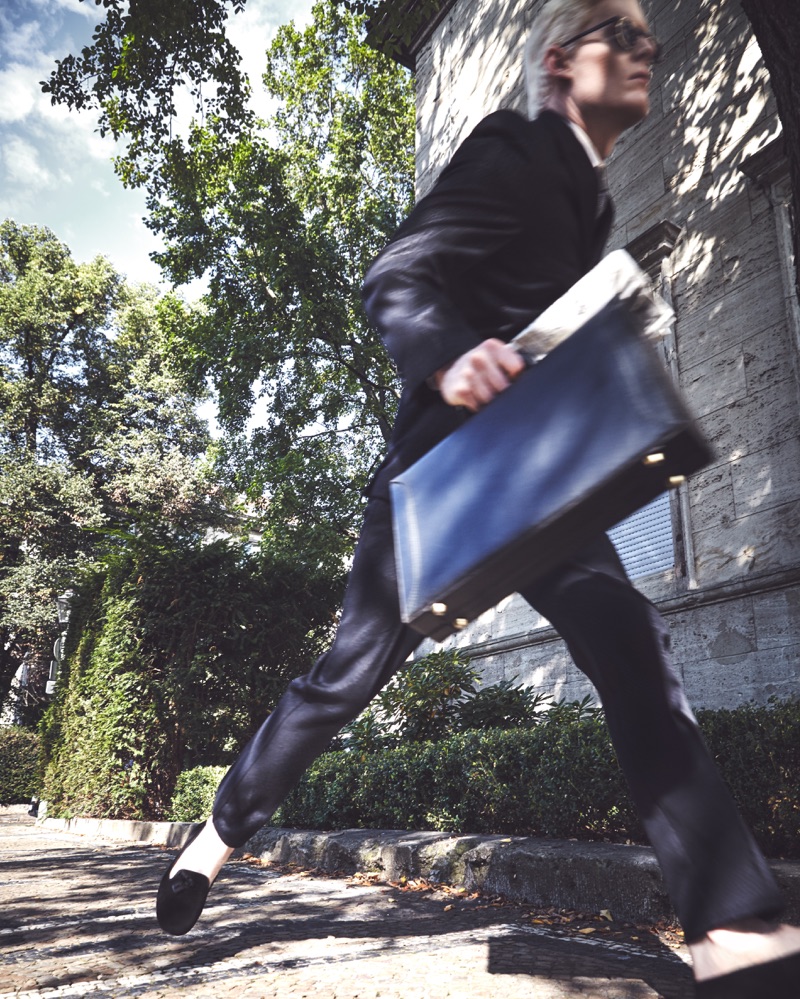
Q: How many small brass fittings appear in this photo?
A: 4